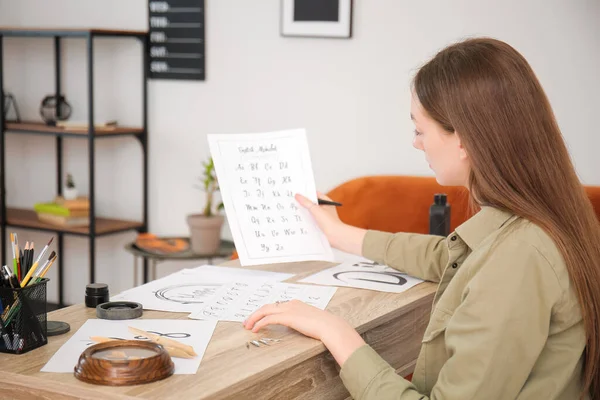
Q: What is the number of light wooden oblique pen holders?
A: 2